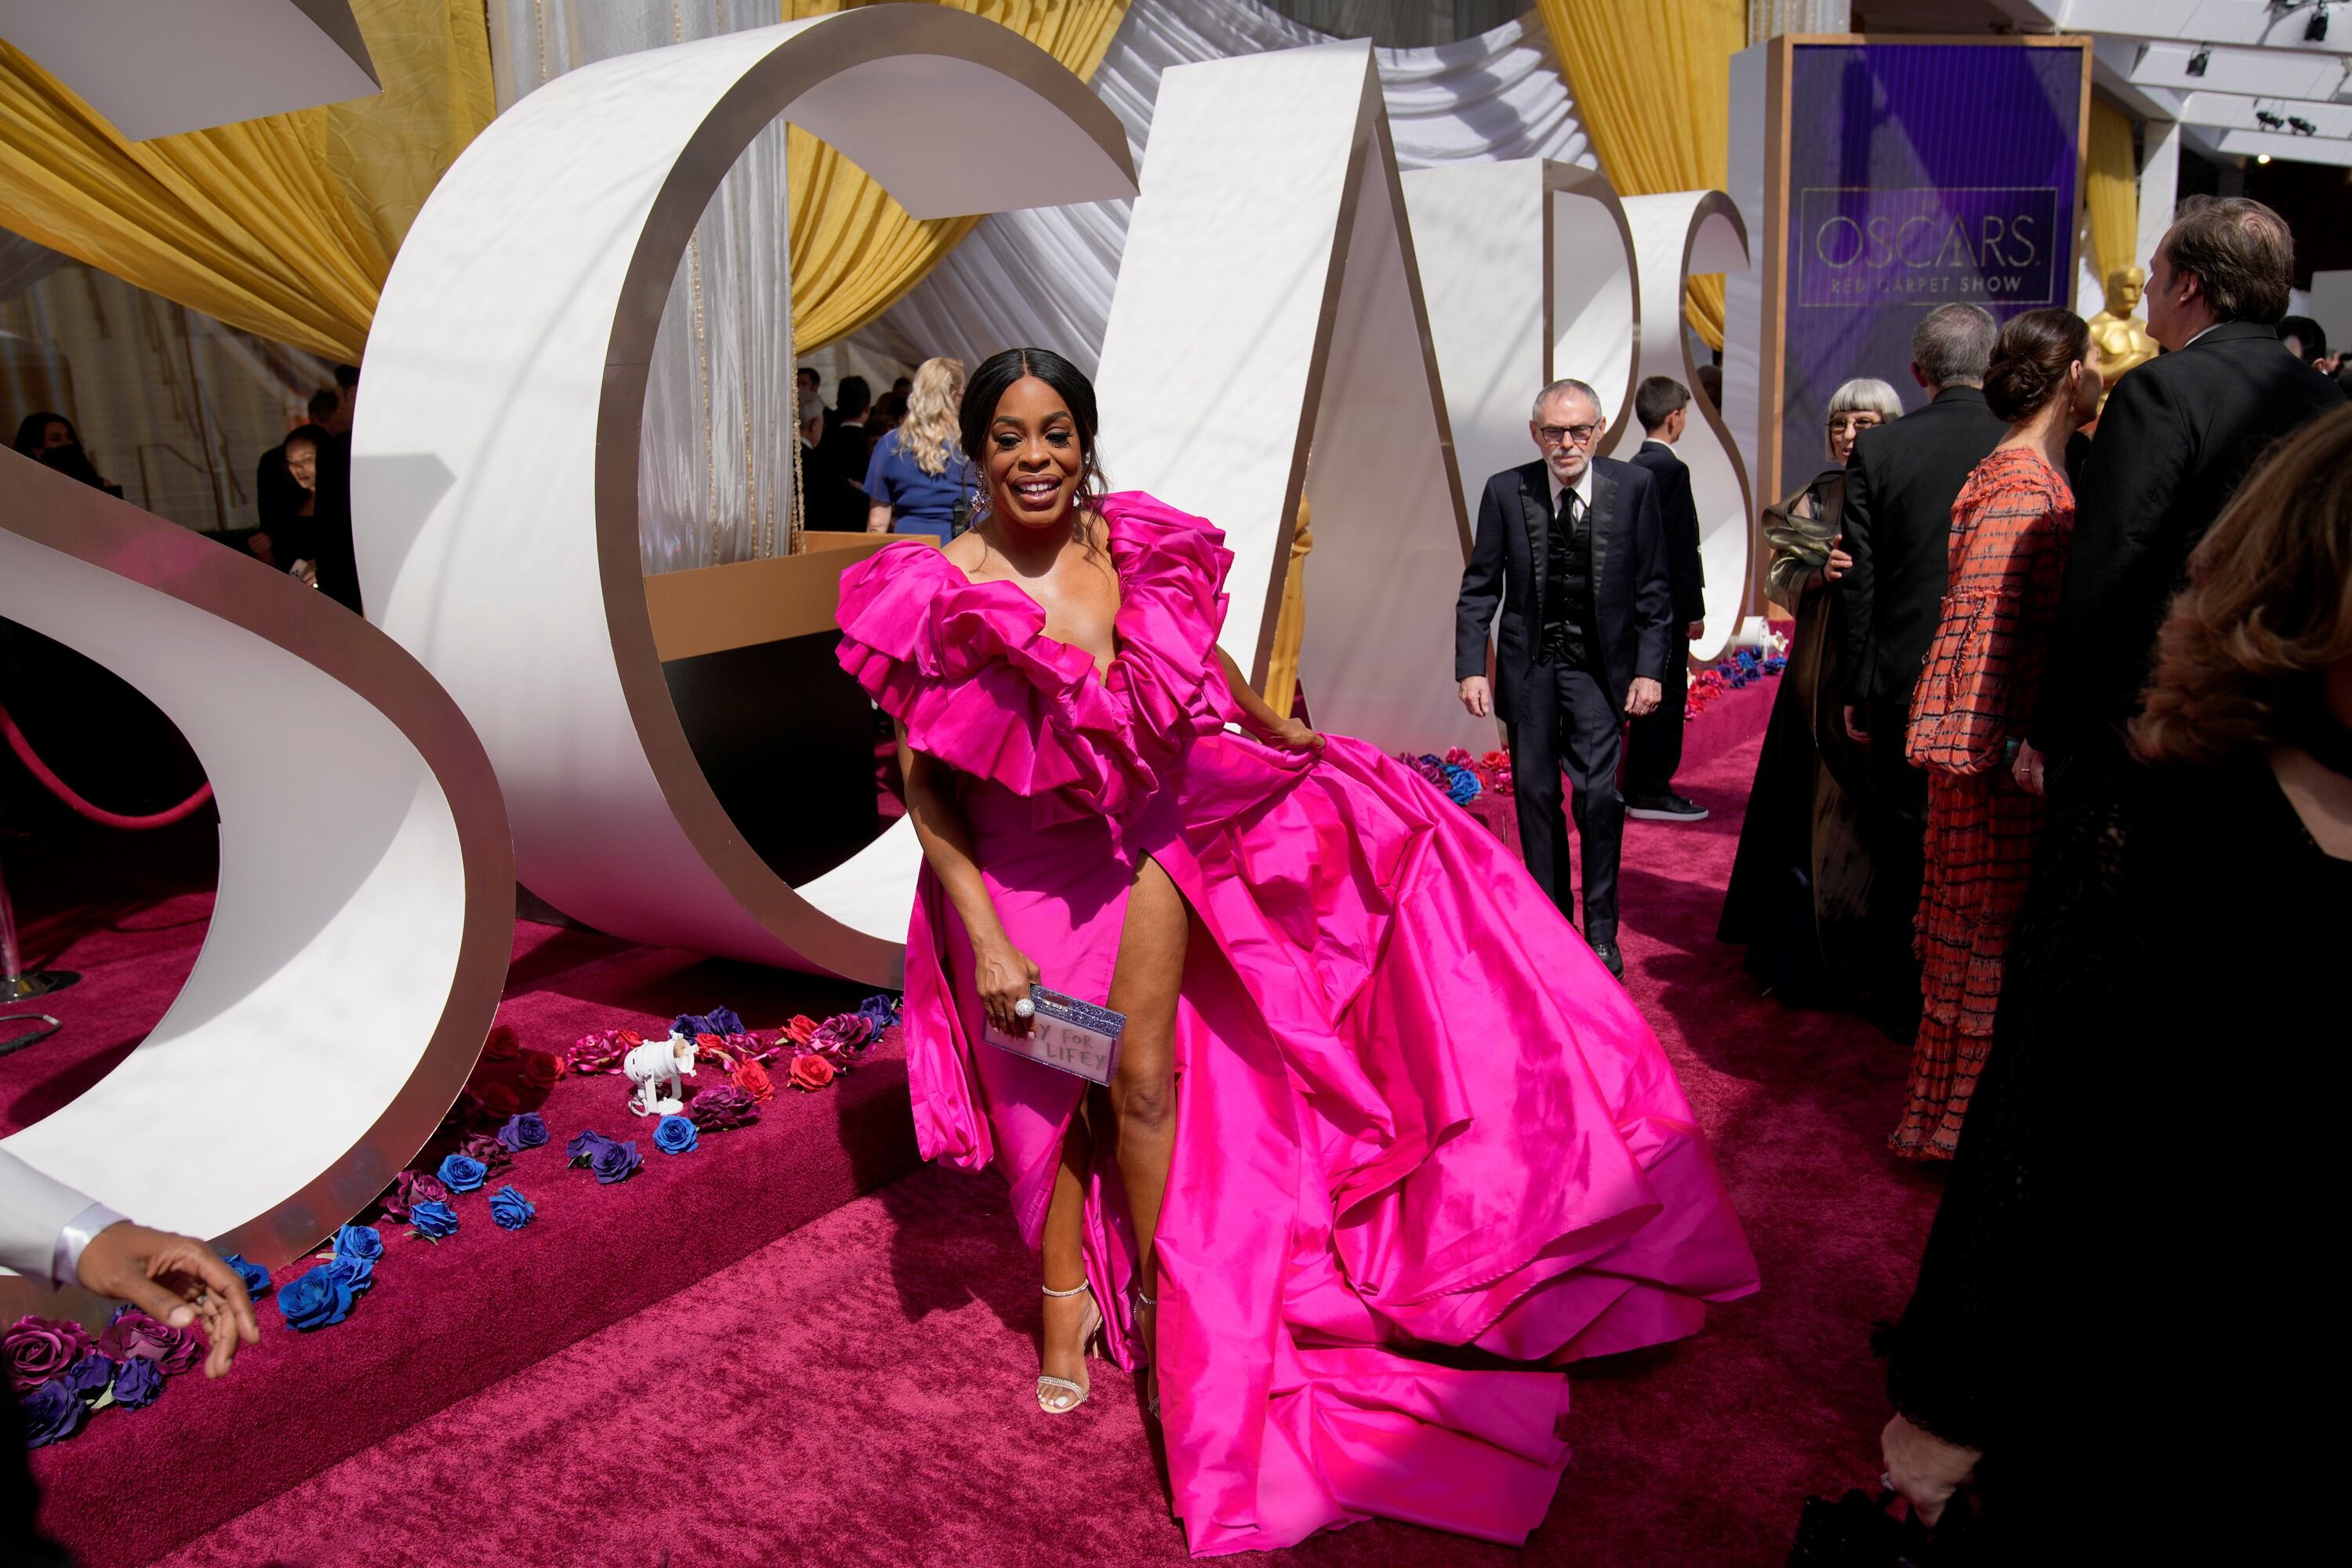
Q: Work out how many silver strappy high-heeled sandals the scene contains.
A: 2